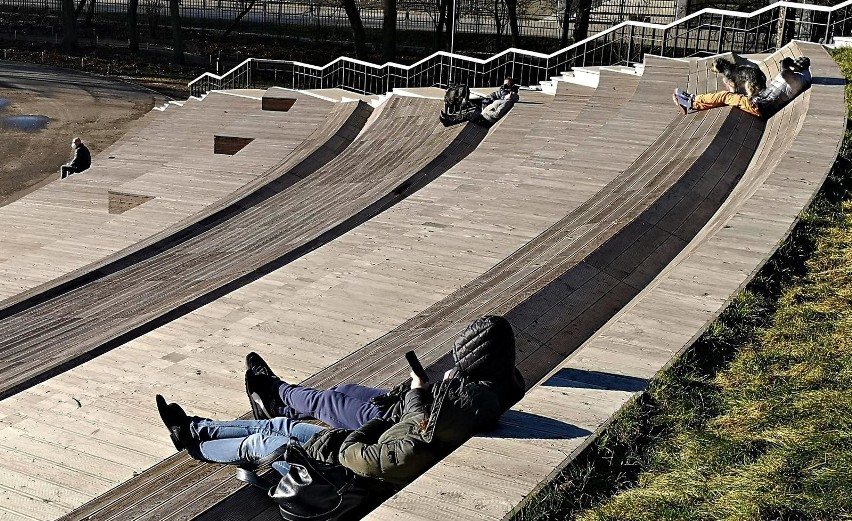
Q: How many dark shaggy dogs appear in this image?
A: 1